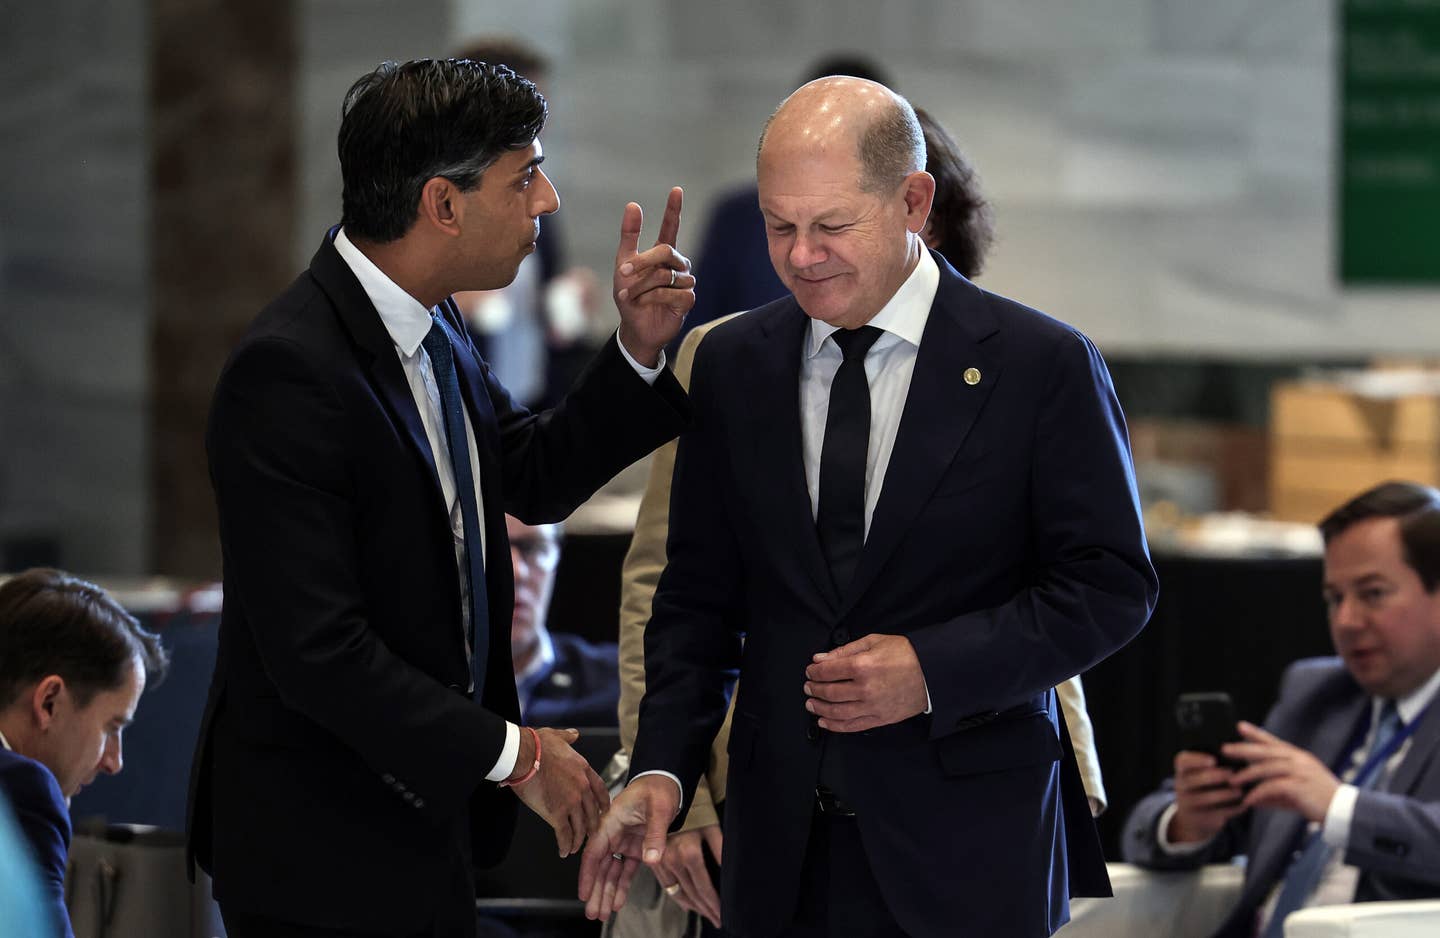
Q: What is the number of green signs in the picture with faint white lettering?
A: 1